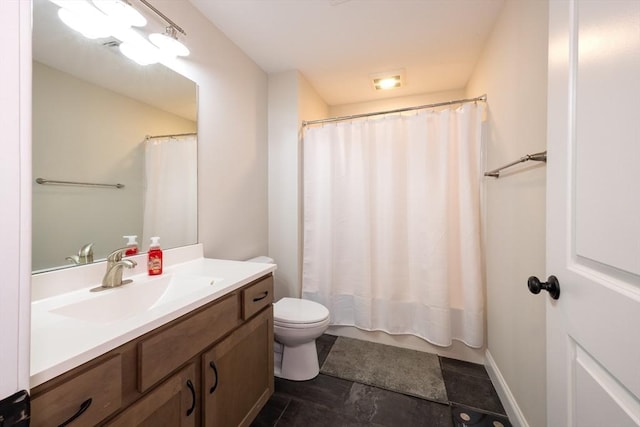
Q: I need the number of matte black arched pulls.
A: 4